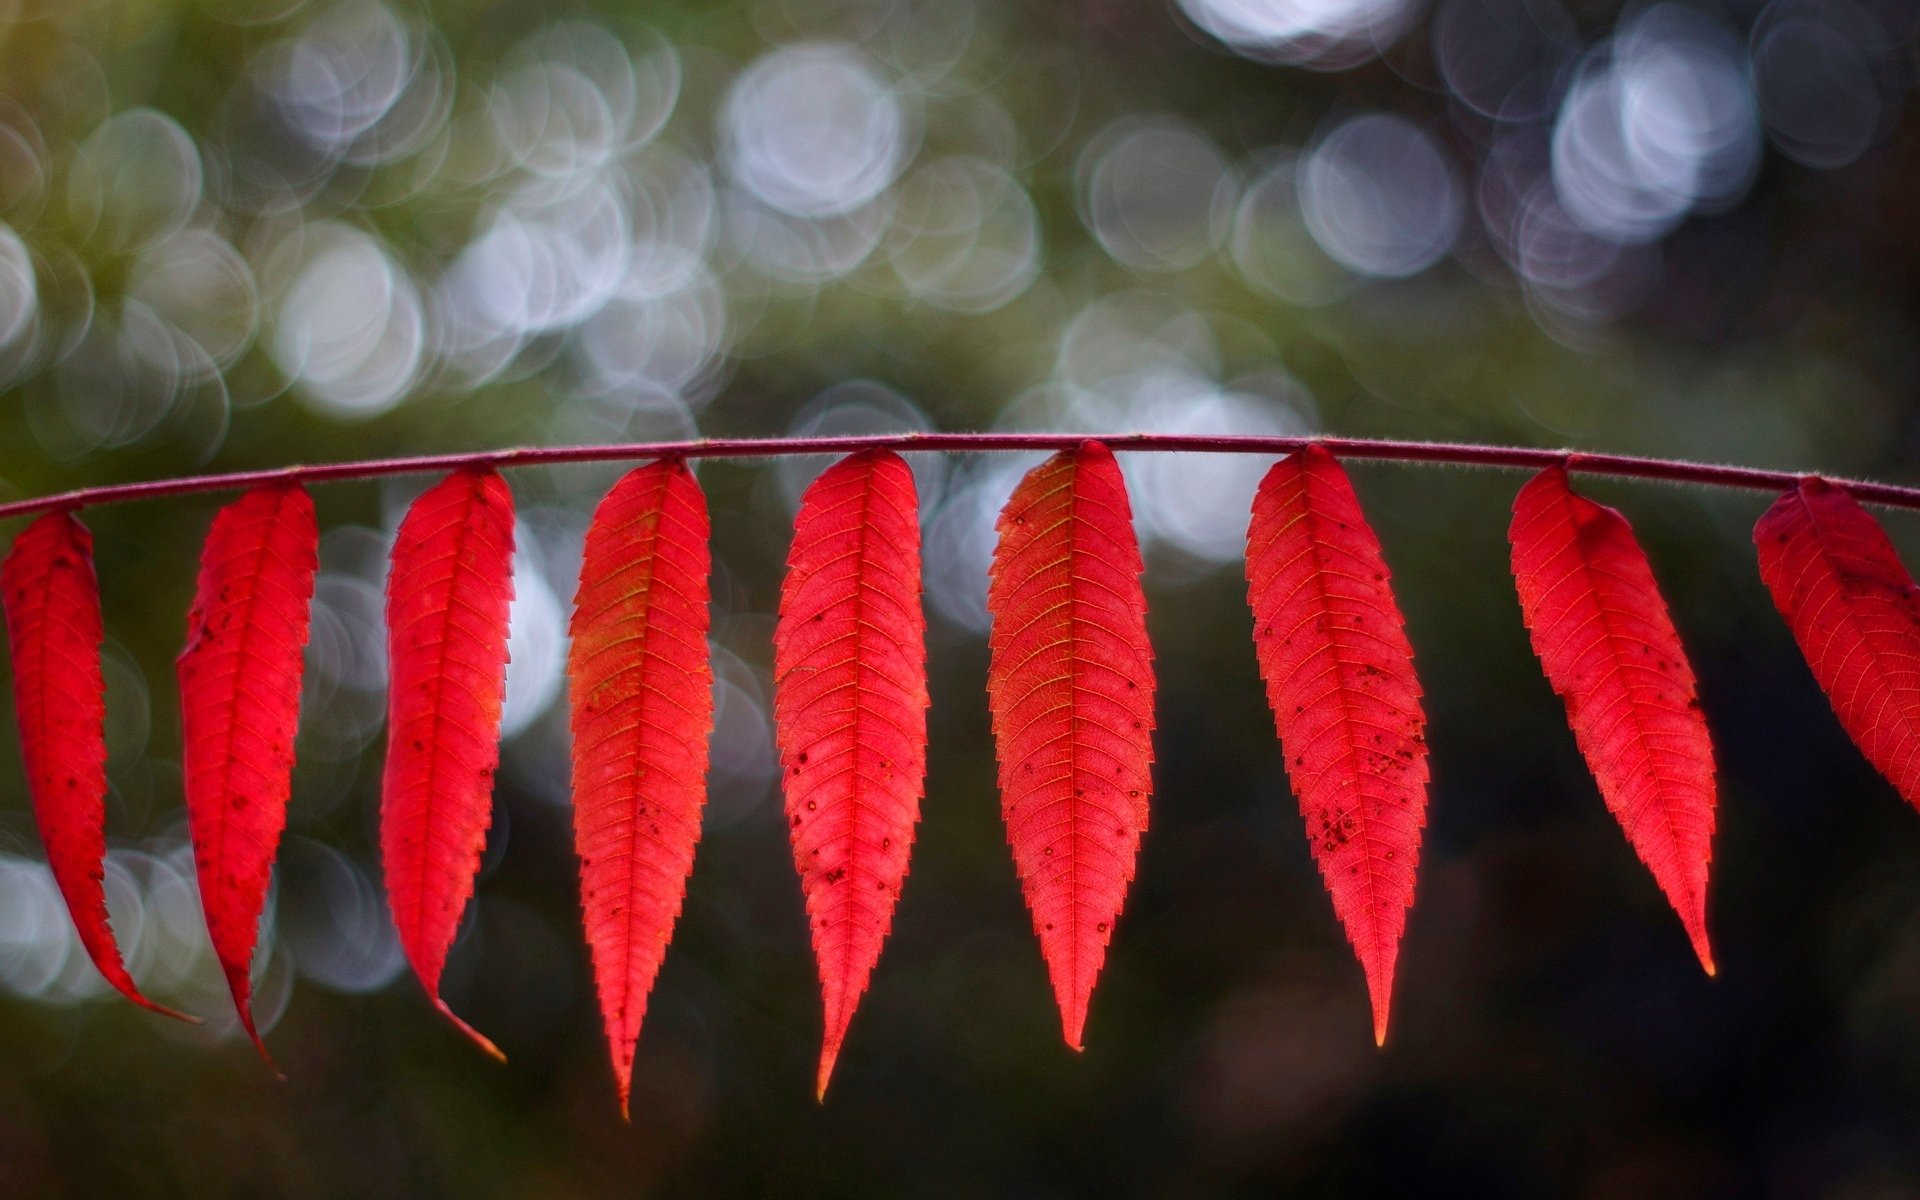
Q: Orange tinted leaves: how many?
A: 2